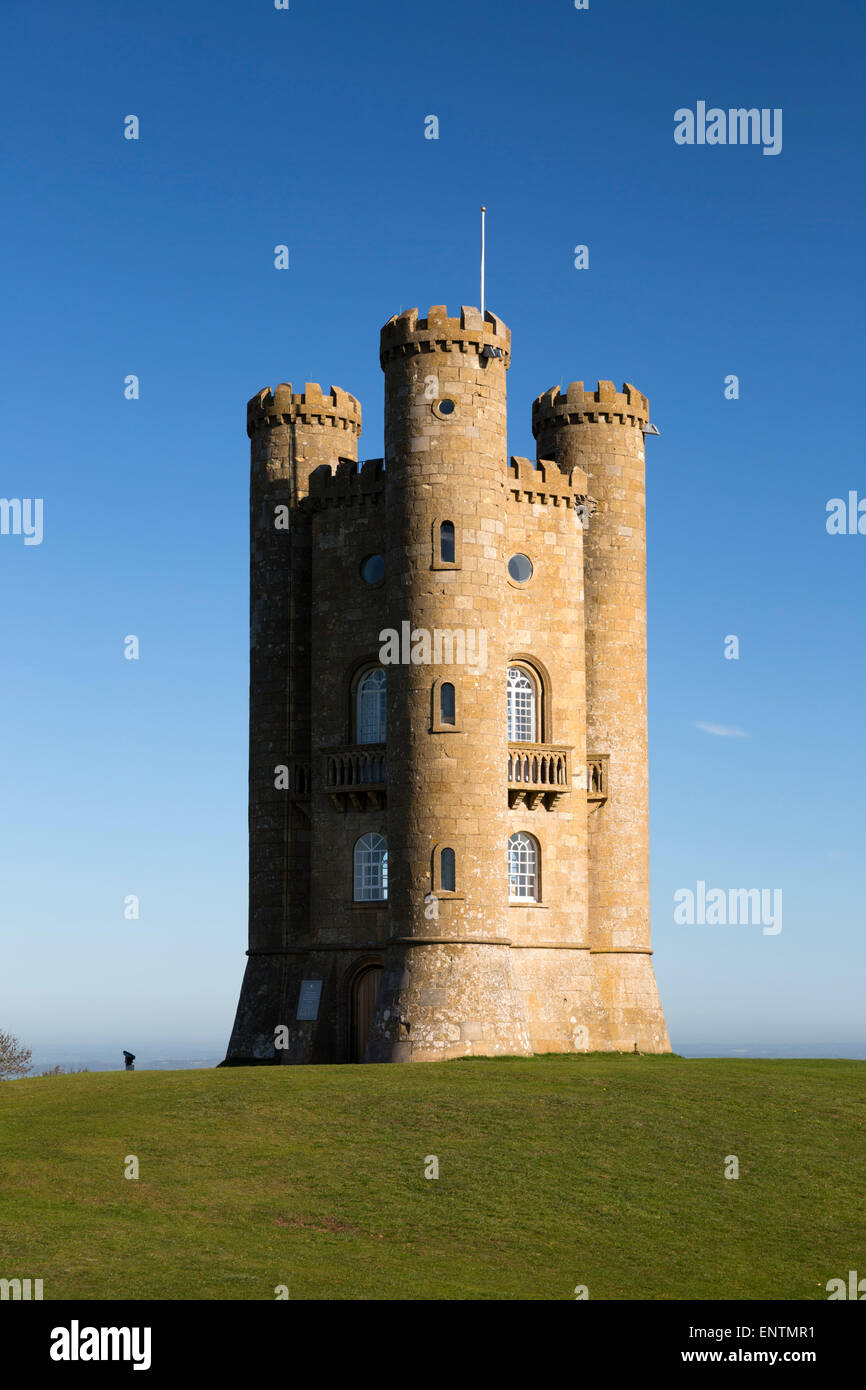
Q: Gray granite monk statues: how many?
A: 0